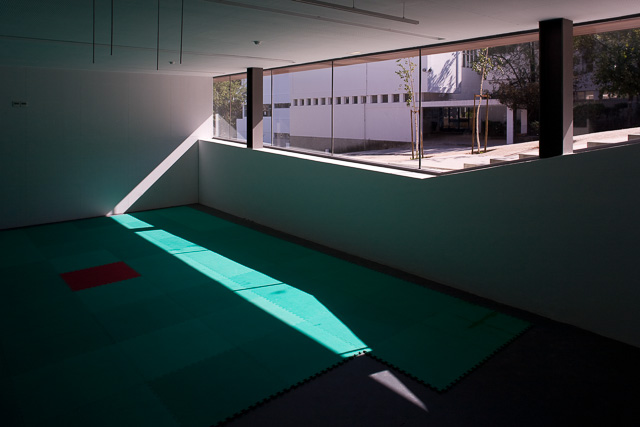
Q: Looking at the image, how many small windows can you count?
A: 14